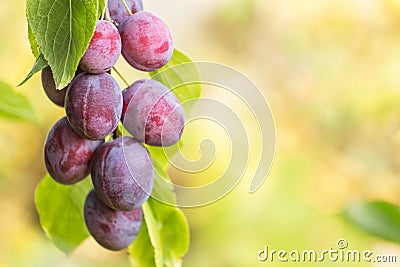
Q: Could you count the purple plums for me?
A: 9